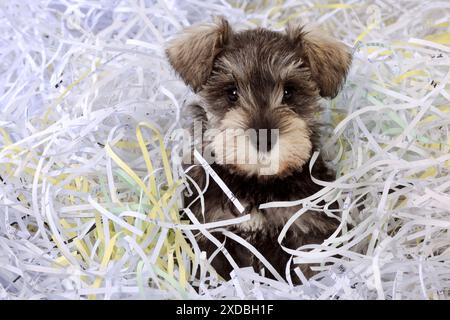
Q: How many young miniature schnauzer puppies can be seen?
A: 1